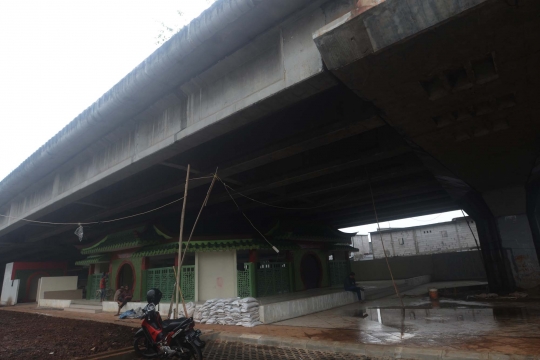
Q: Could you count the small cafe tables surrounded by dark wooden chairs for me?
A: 0